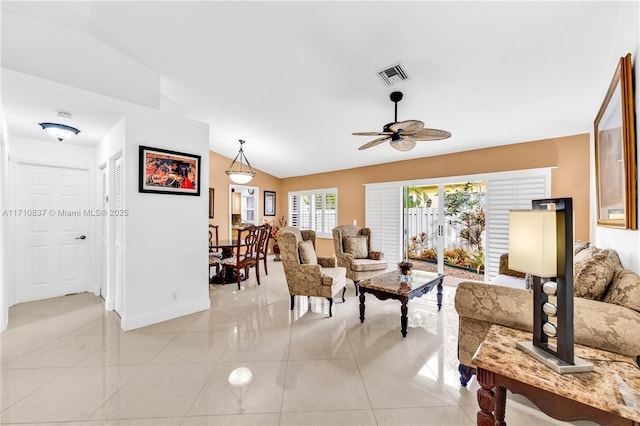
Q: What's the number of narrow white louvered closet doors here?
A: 2